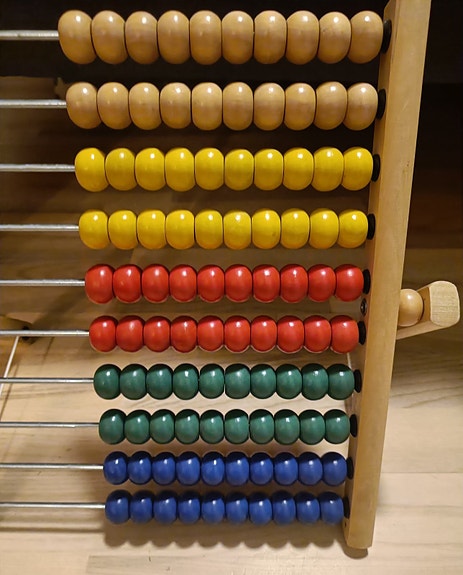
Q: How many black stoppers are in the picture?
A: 10